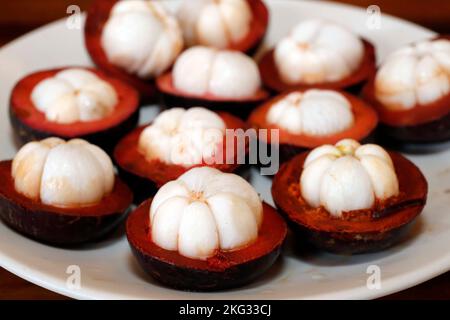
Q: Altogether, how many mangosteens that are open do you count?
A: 11